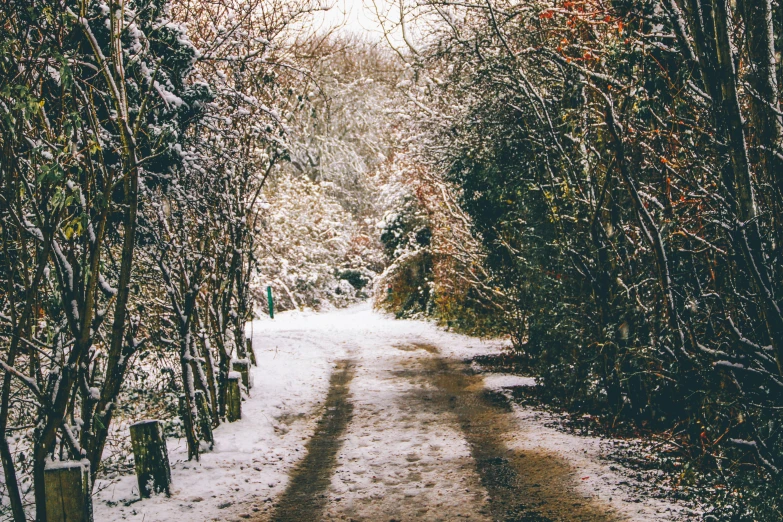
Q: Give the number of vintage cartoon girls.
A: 0